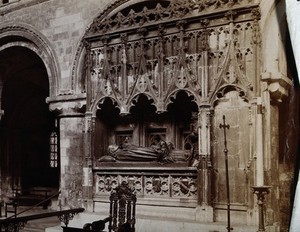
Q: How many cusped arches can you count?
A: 4